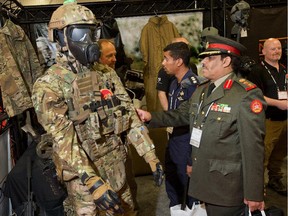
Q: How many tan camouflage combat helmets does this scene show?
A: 1